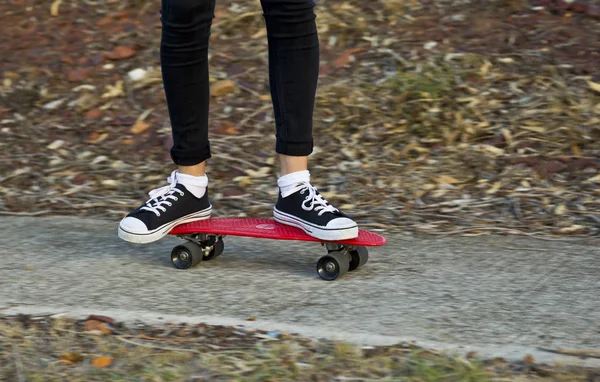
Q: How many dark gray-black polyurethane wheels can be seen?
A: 4